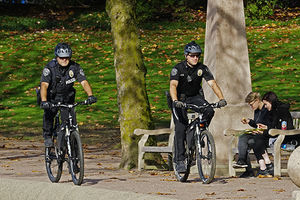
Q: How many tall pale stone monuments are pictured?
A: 1